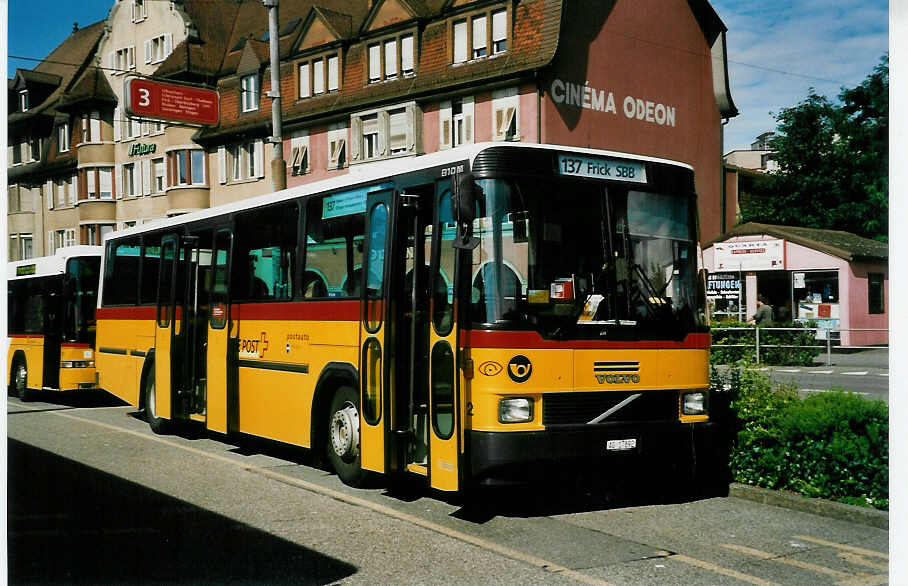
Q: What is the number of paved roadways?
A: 2